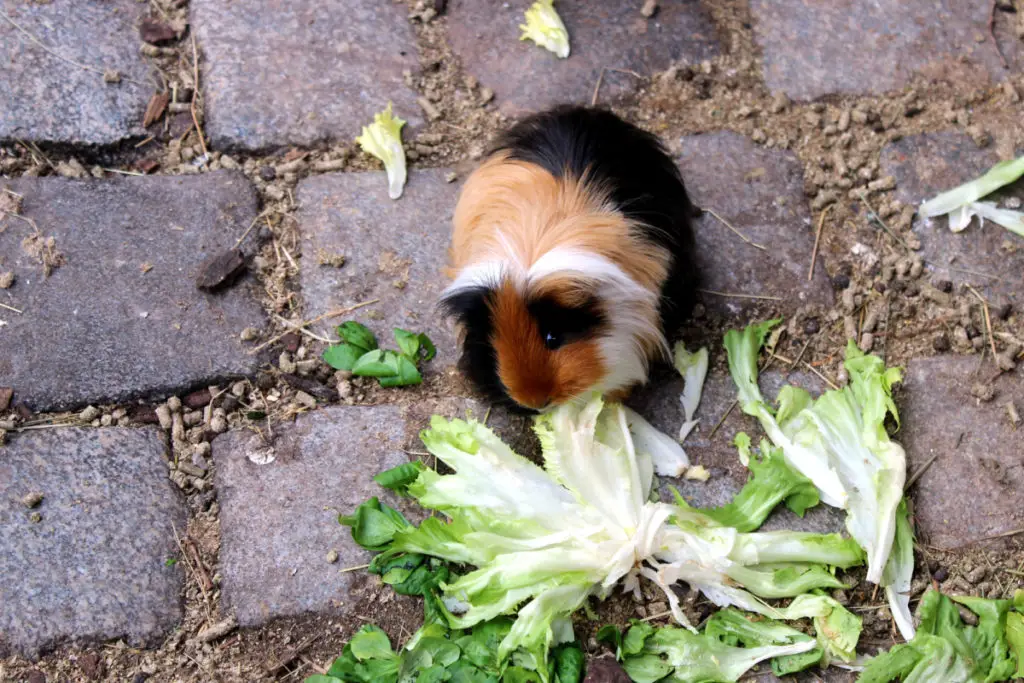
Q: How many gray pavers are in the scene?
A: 12